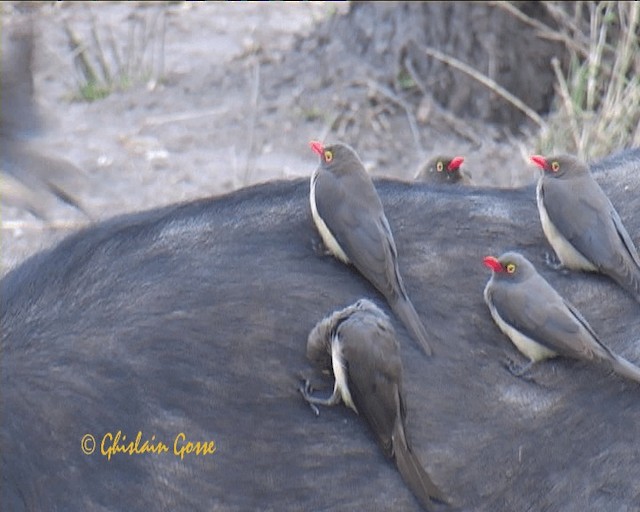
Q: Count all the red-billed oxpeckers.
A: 5